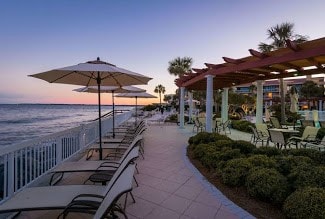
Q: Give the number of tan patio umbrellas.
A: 3